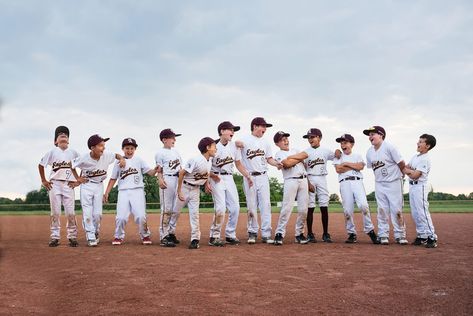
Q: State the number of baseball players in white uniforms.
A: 12